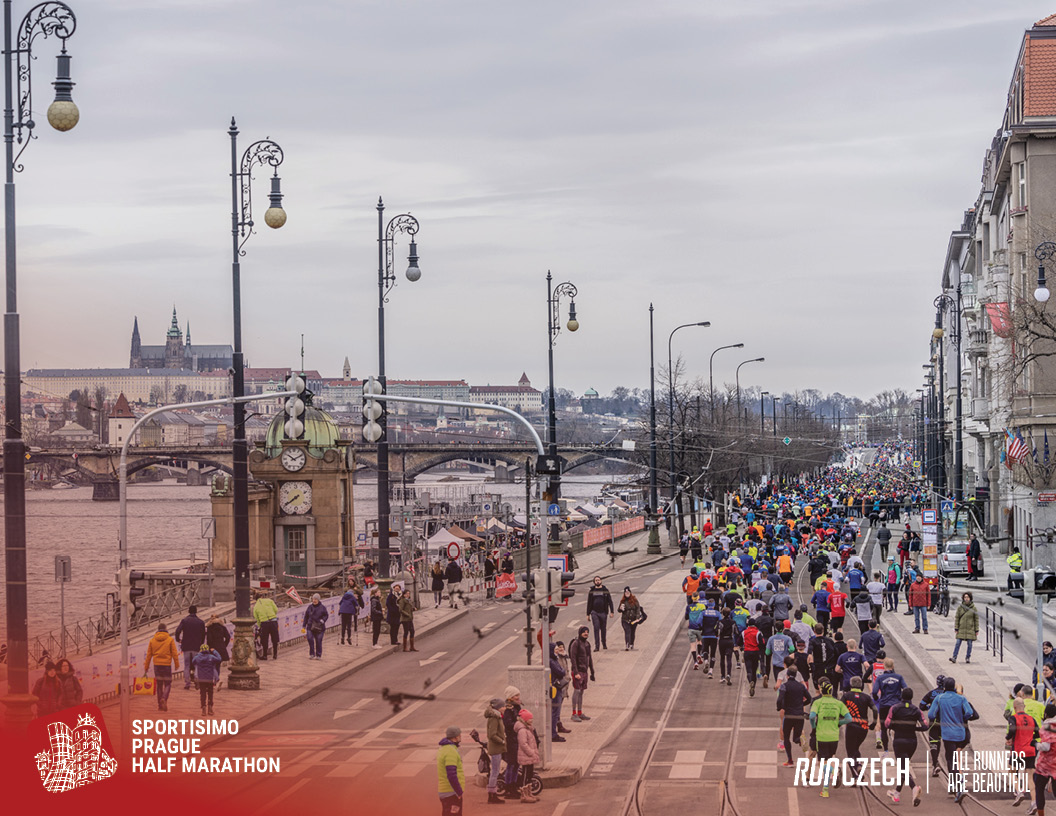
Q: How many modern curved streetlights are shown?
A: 3